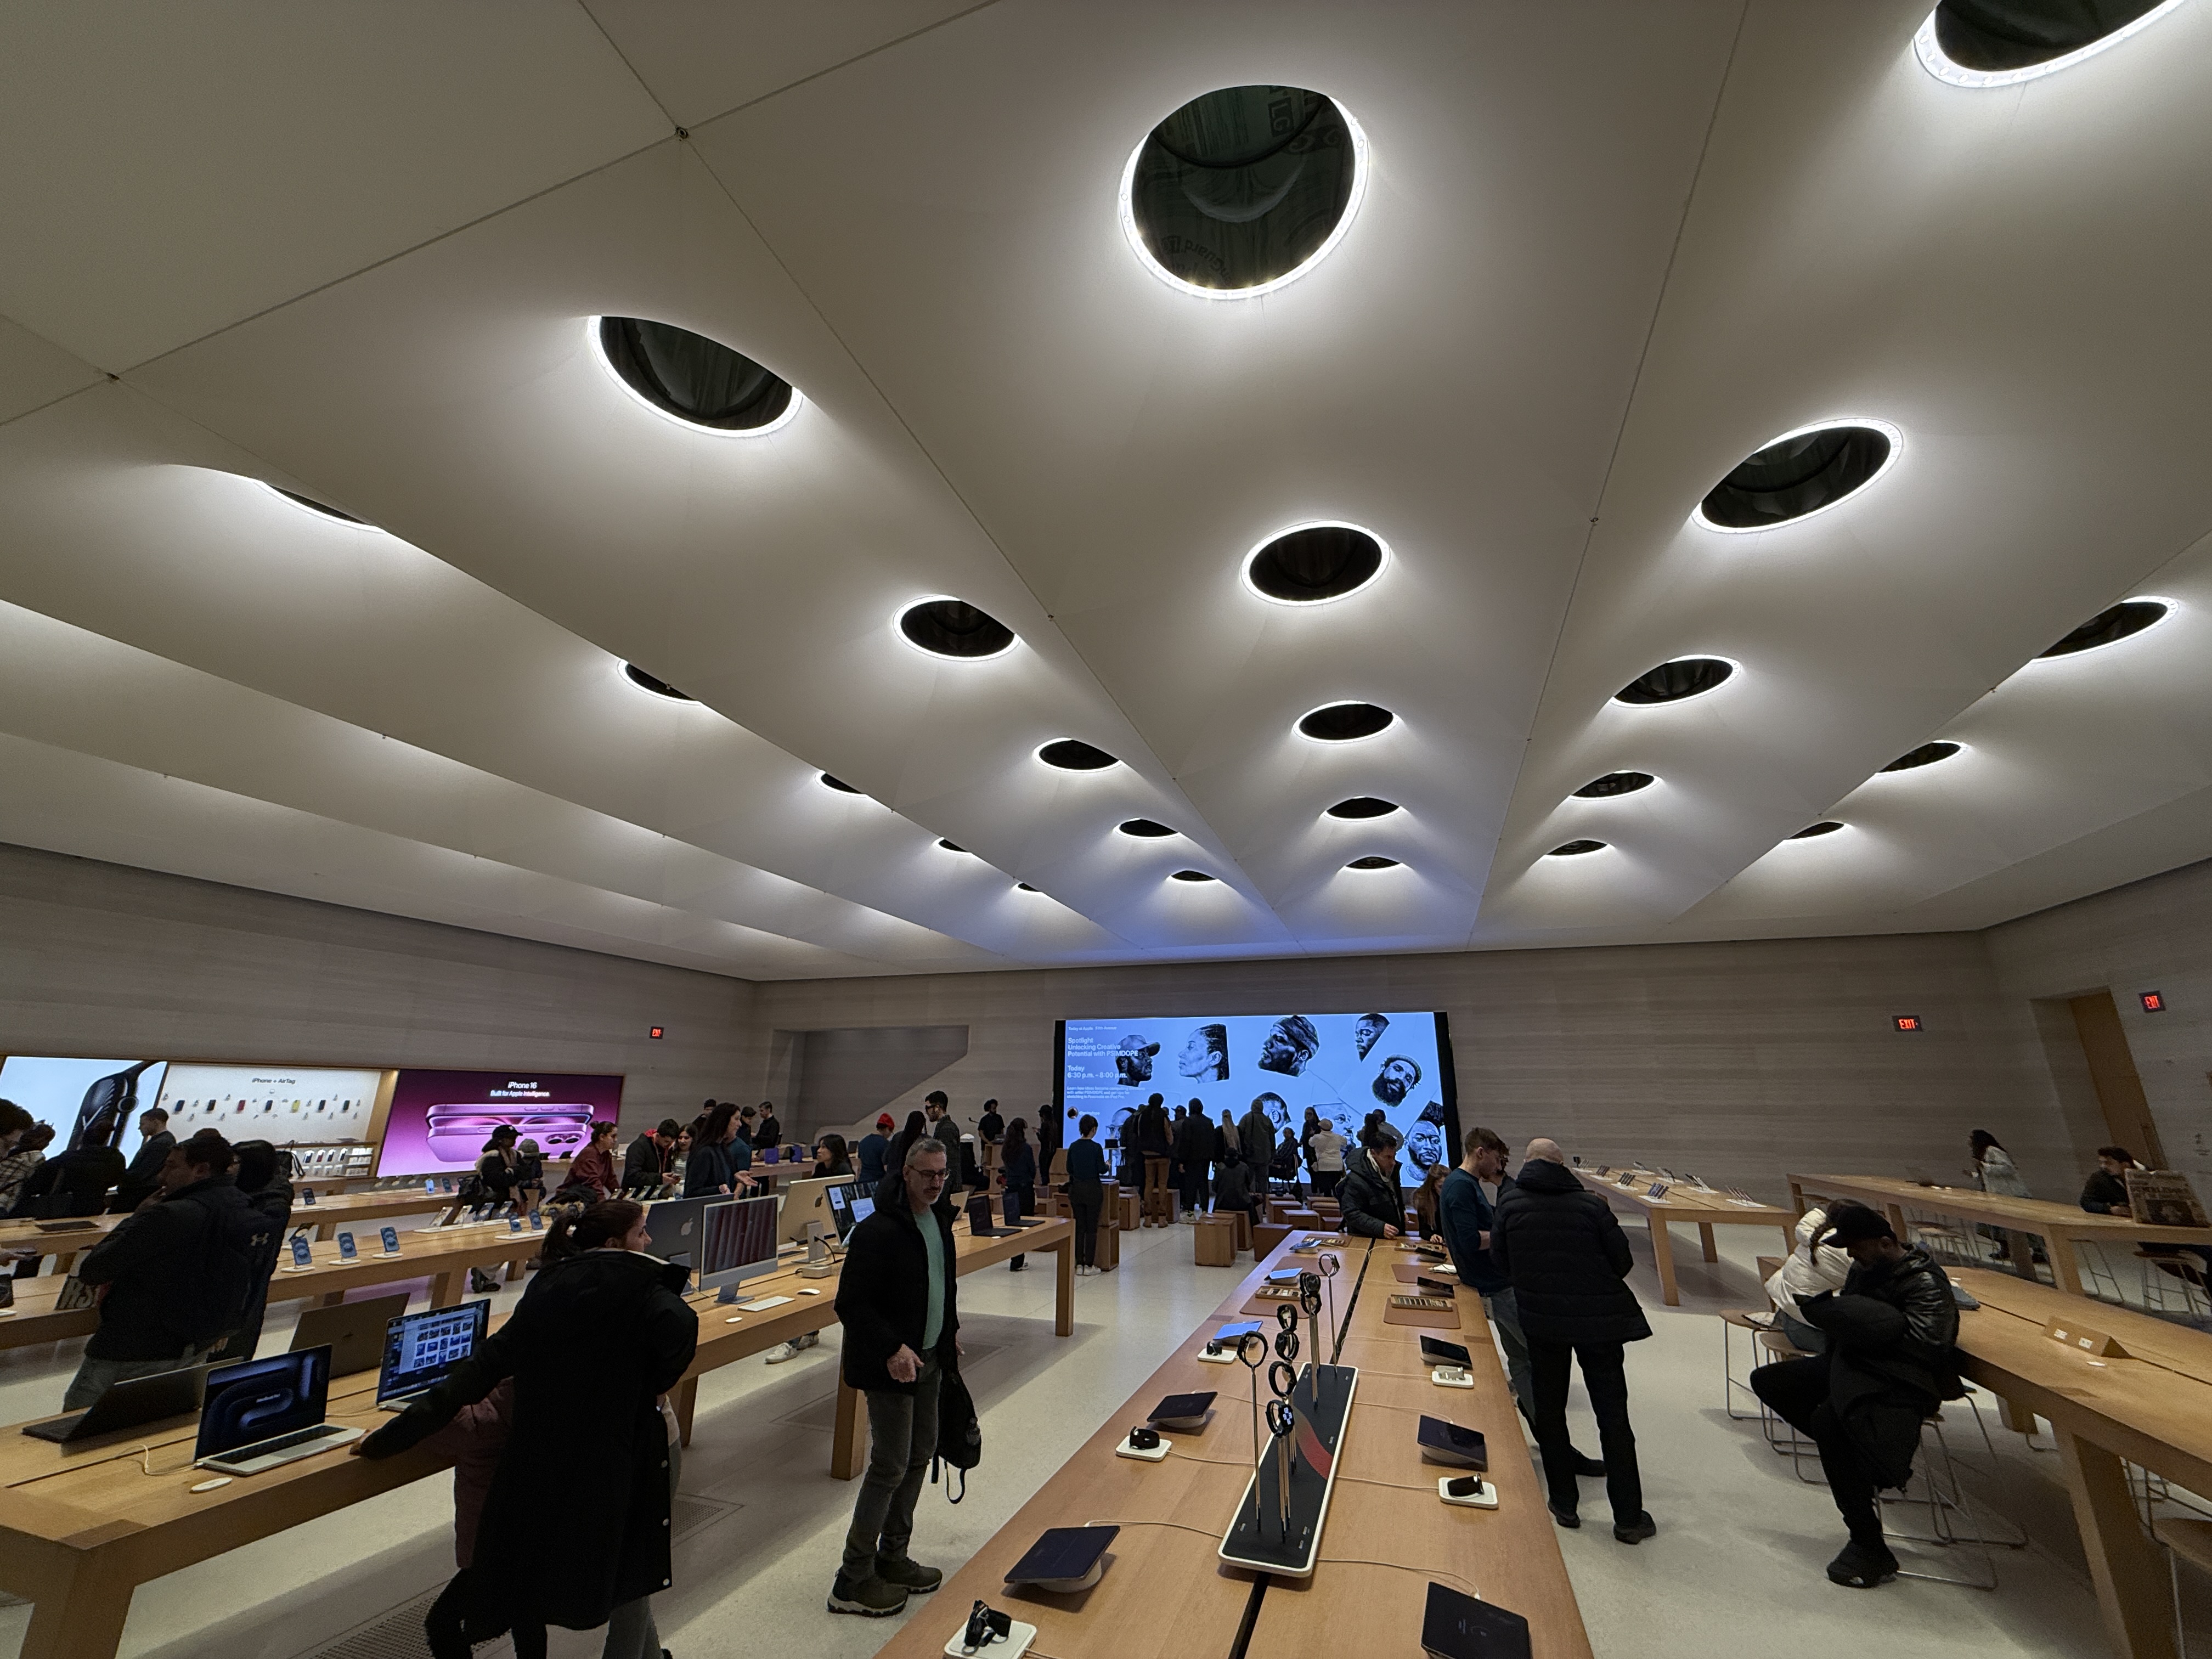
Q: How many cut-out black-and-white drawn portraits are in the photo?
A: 9